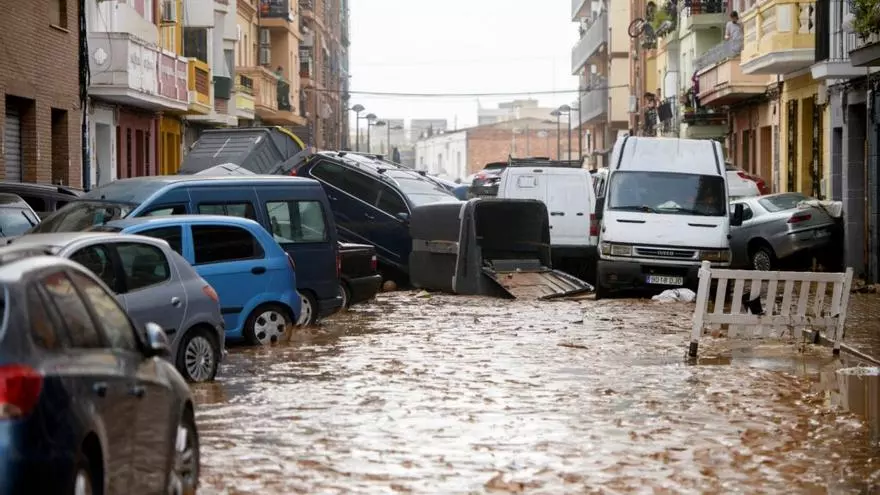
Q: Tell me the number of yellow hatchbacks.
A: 0